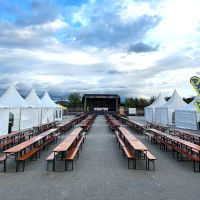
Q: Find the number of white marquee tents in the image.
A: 6